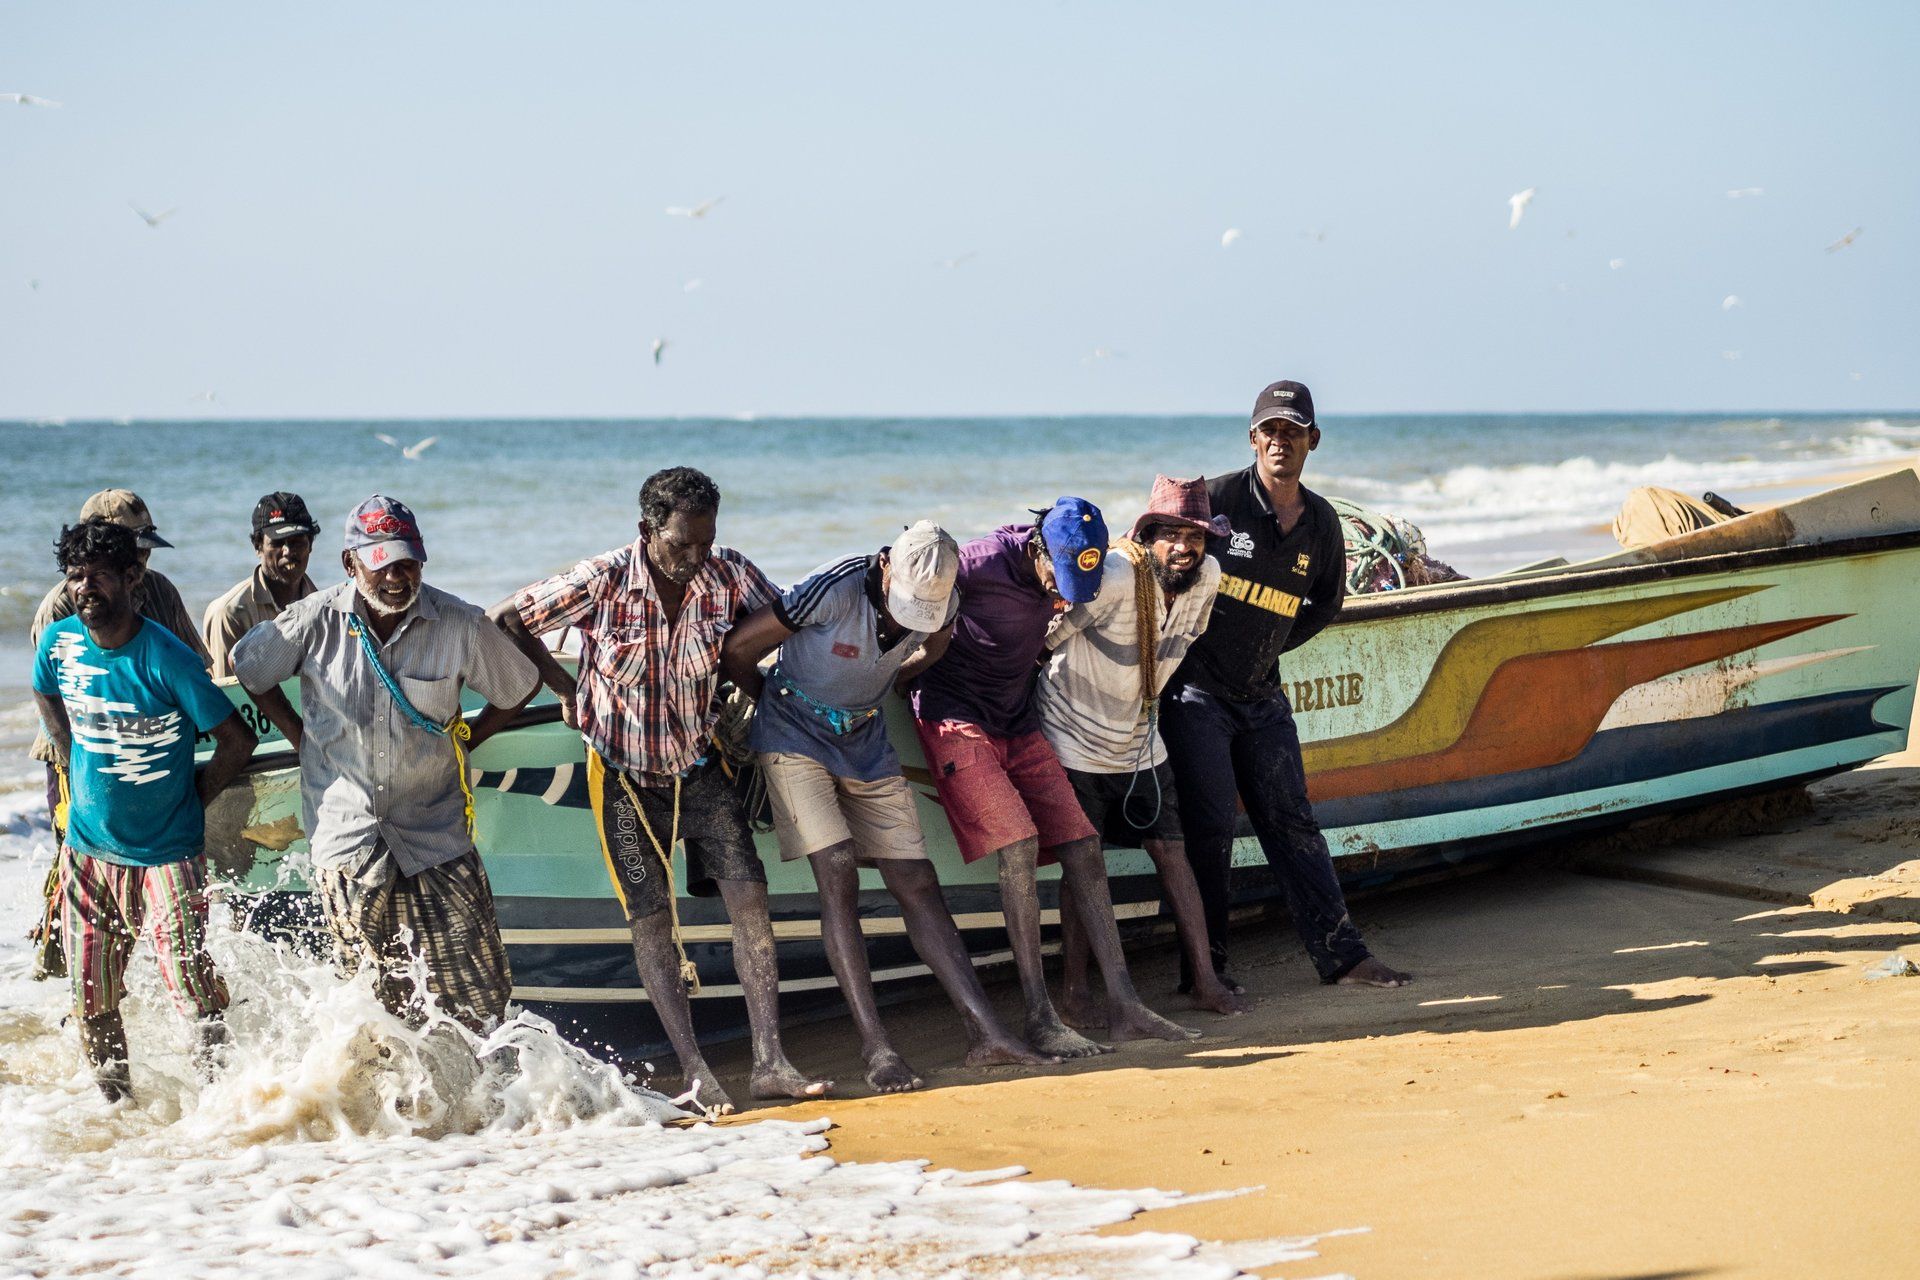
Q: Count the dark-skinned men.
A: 9